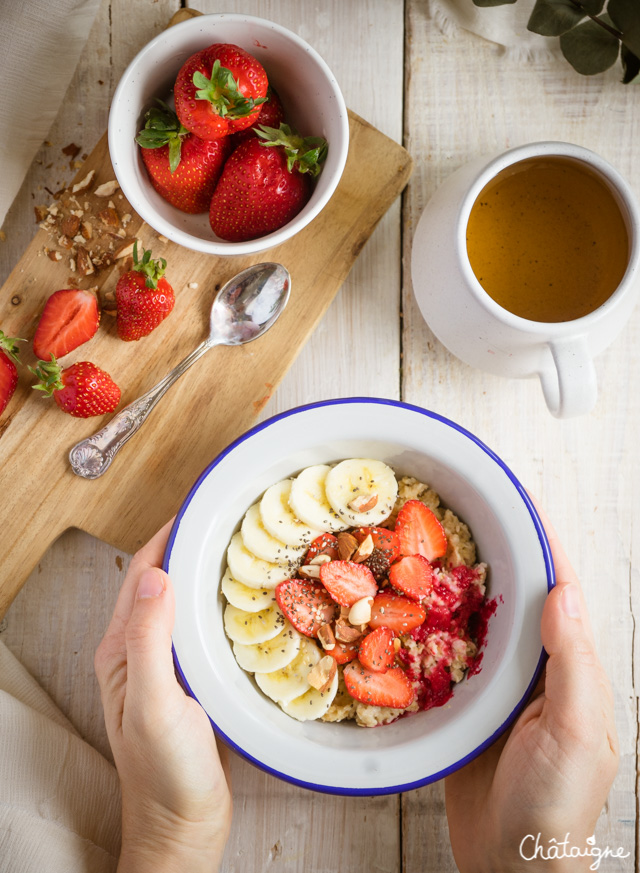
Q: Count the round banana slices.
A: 10